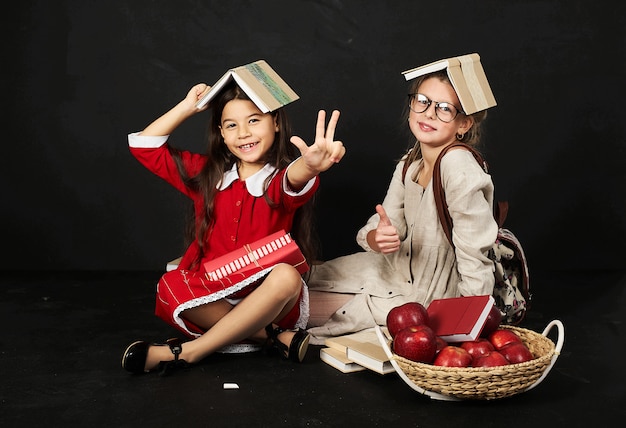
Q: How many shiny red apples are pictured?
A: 9